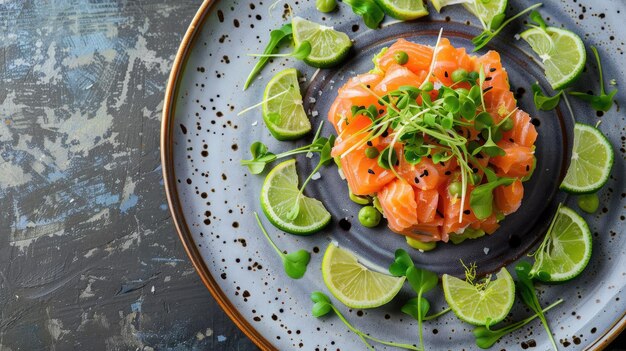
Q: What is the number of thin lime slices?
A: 10